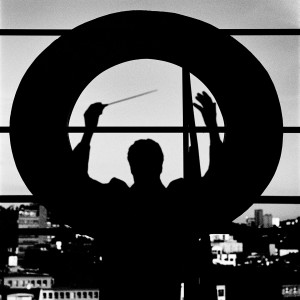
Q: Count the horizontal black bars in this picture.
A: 3